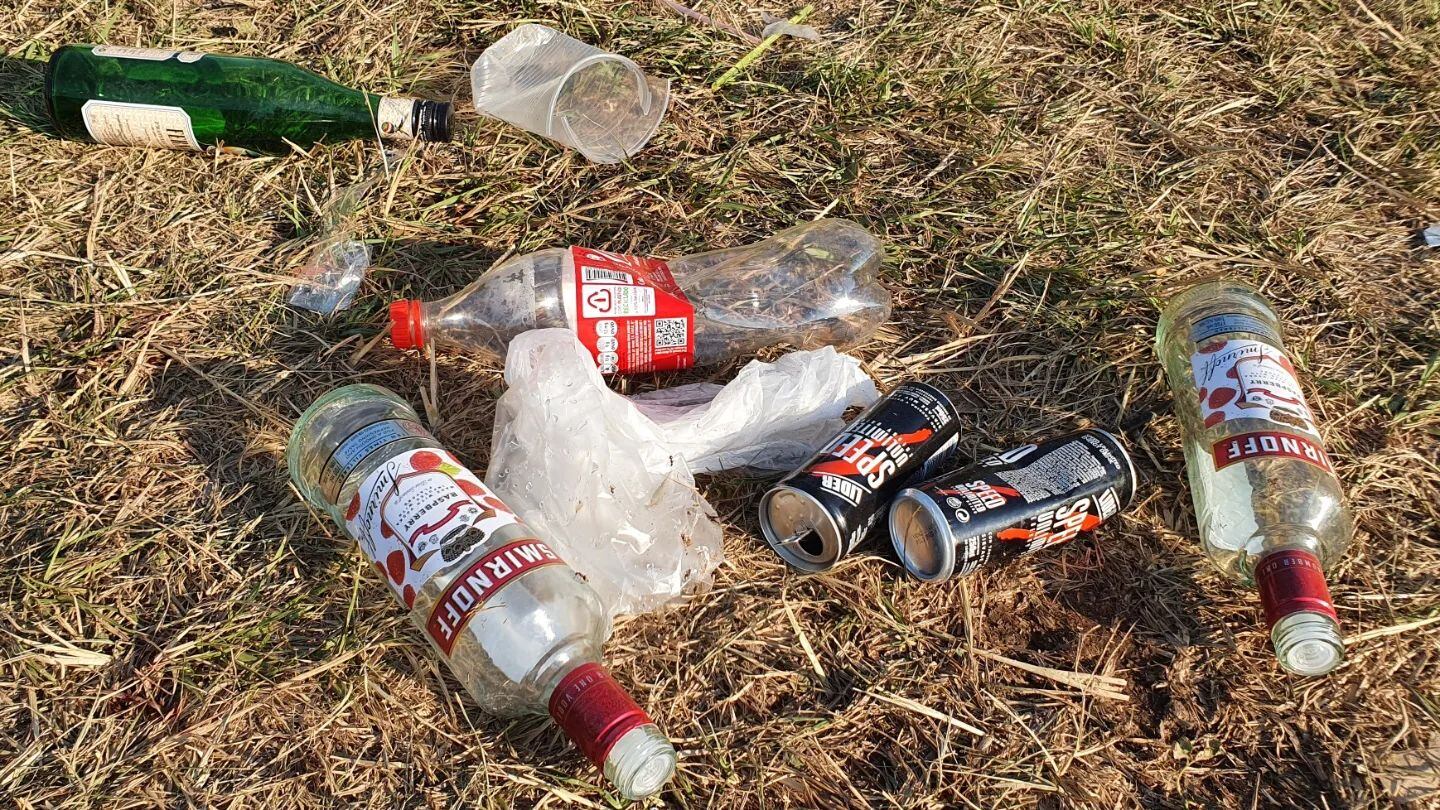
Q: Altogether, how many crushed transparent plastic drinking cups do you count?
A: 1